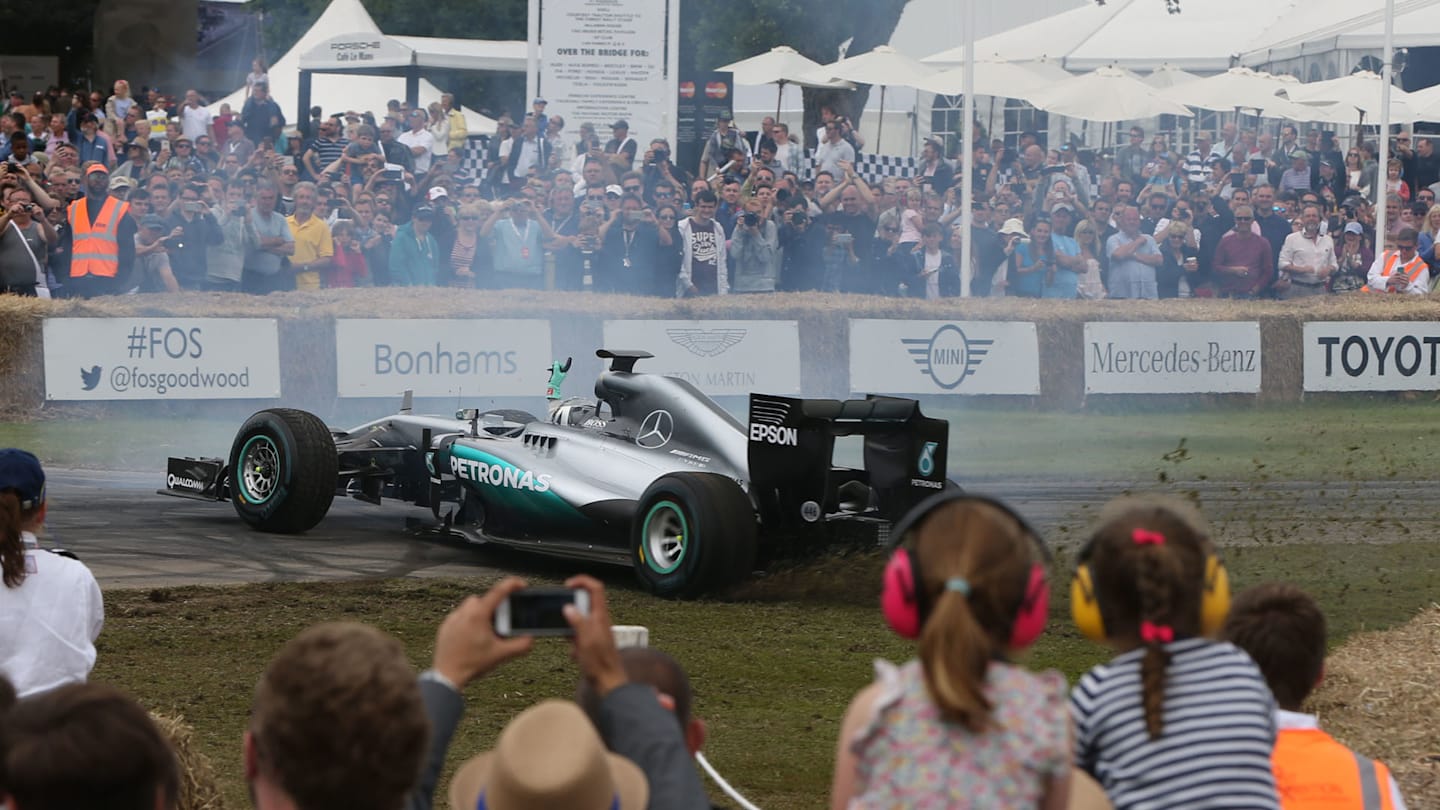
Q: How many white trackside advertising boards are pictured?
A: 6